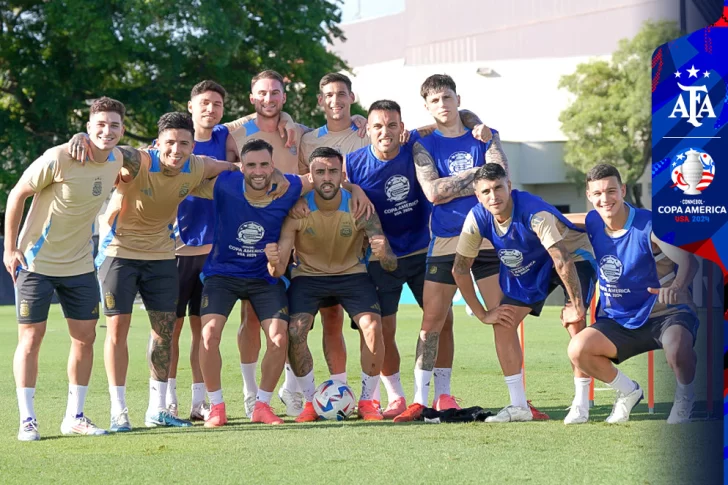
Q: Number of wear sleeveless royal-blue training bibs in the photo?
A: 6